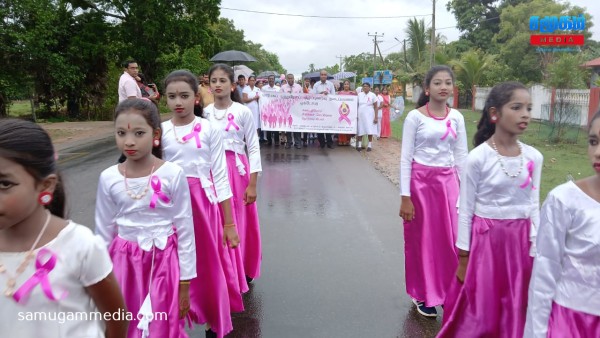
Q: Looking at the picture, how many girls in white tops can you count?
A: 7